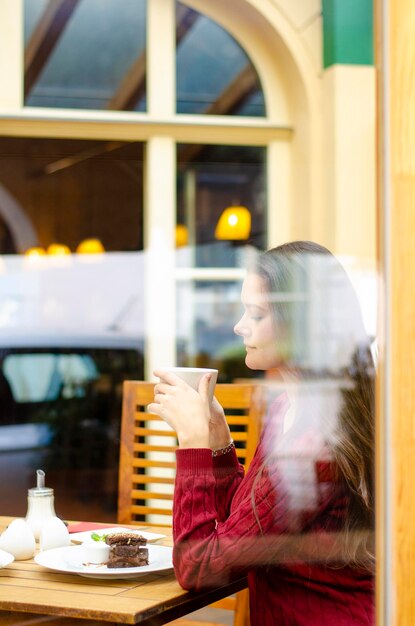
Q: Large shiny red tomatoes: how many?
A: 0